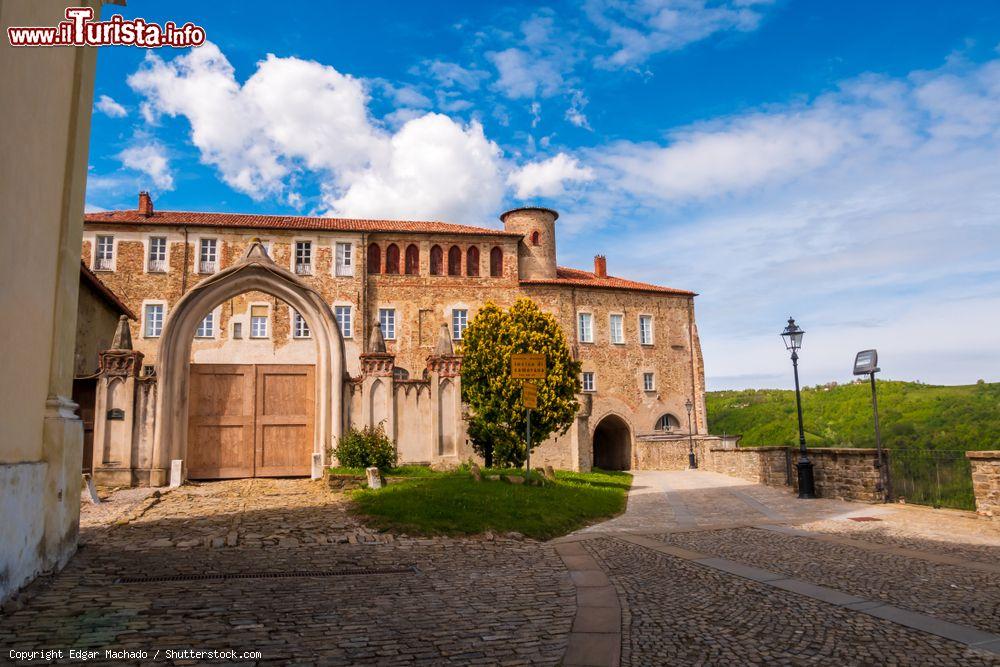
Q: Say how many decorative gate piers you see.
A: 3